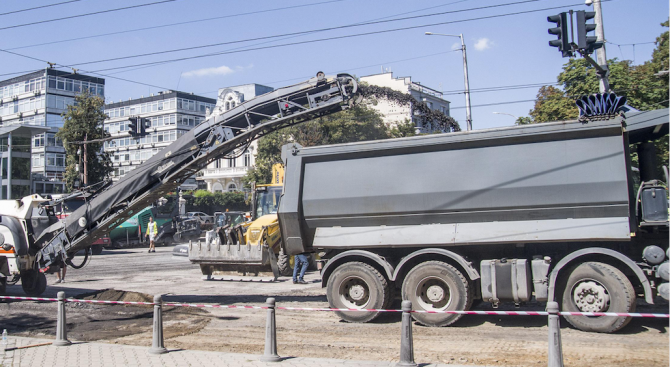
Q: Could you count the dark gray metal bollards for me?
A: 5